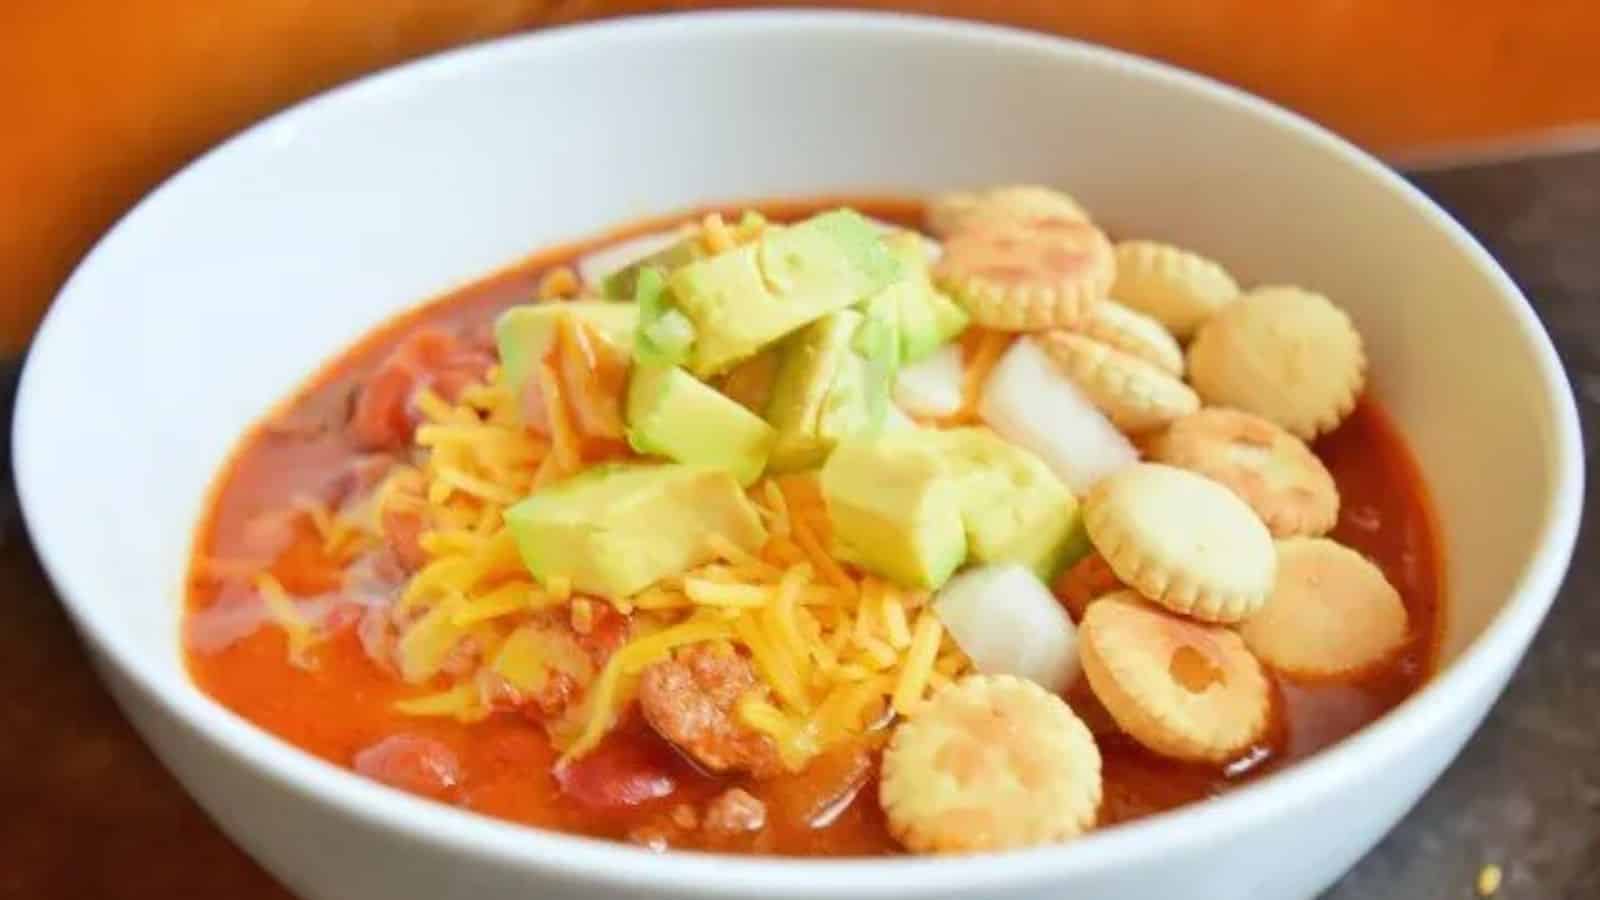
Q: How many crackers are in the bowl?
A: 12